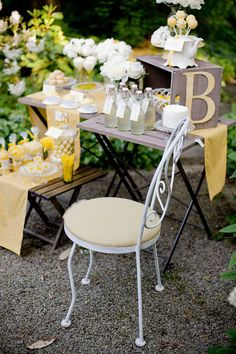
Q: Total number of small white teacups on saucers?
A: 3